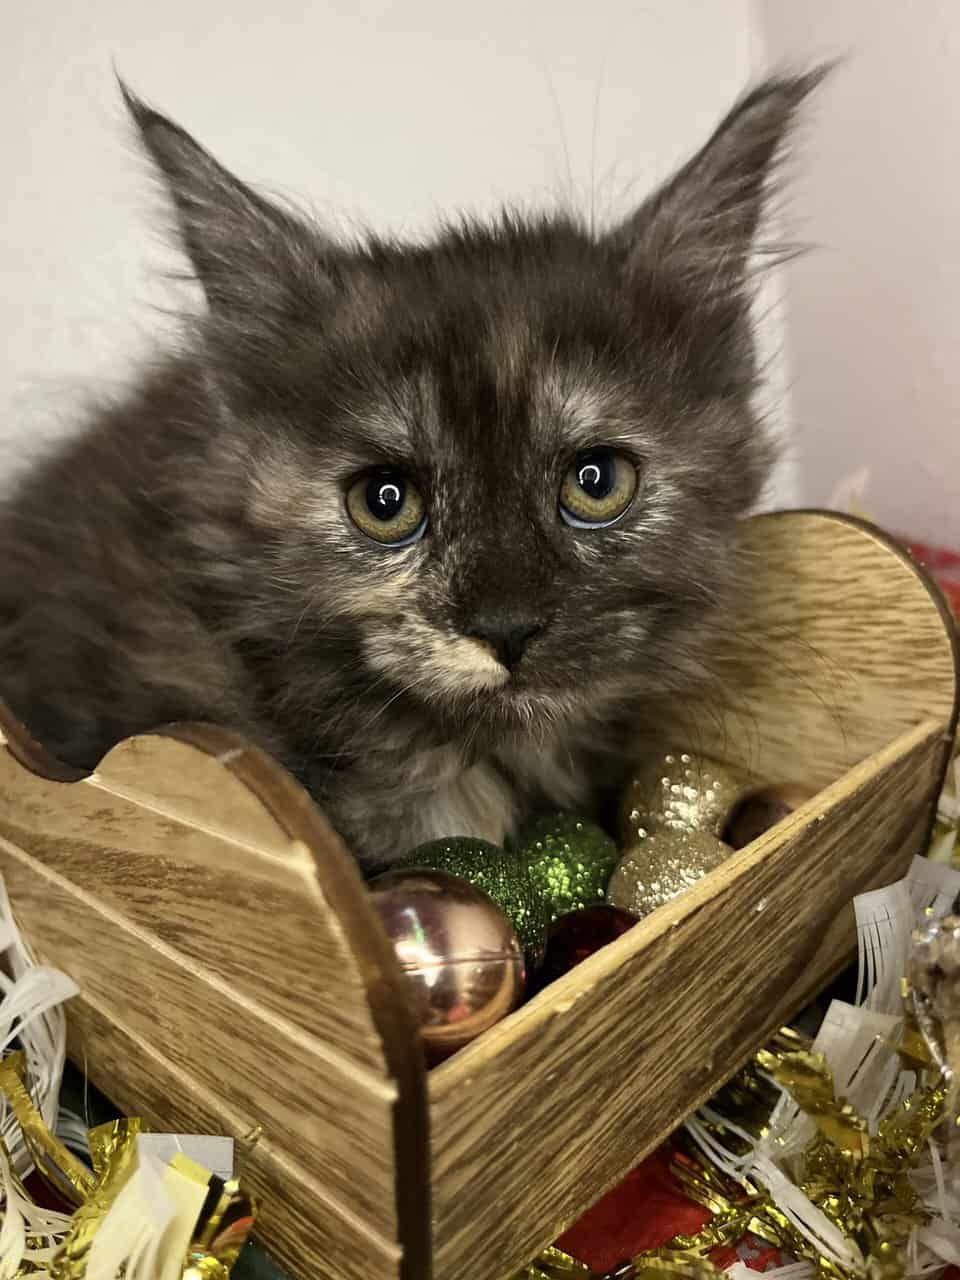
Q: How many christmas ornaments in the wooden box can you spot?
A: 7